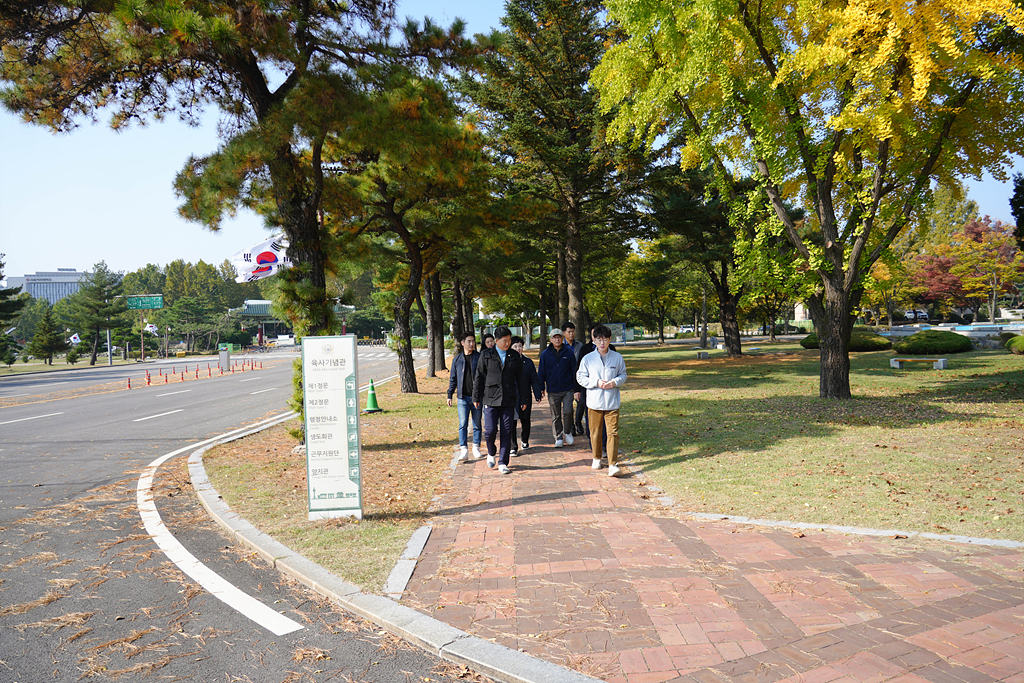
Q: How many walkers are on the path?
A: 8